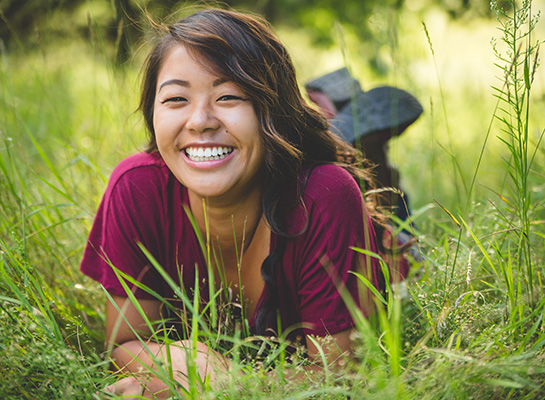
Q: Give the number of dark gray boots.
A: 2